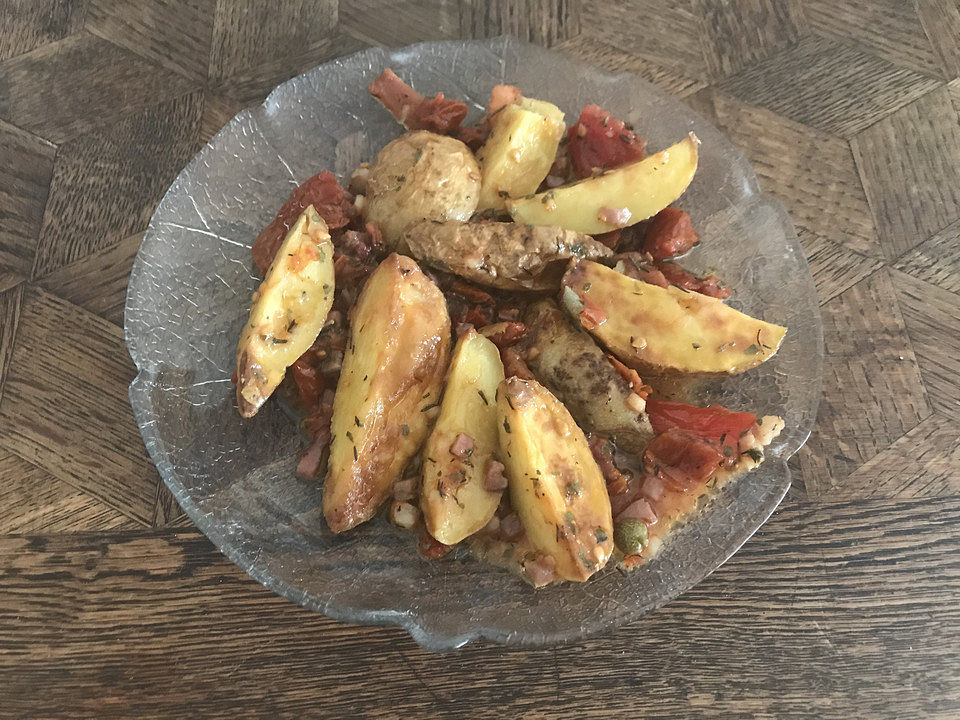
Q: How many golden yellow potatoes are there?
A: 7